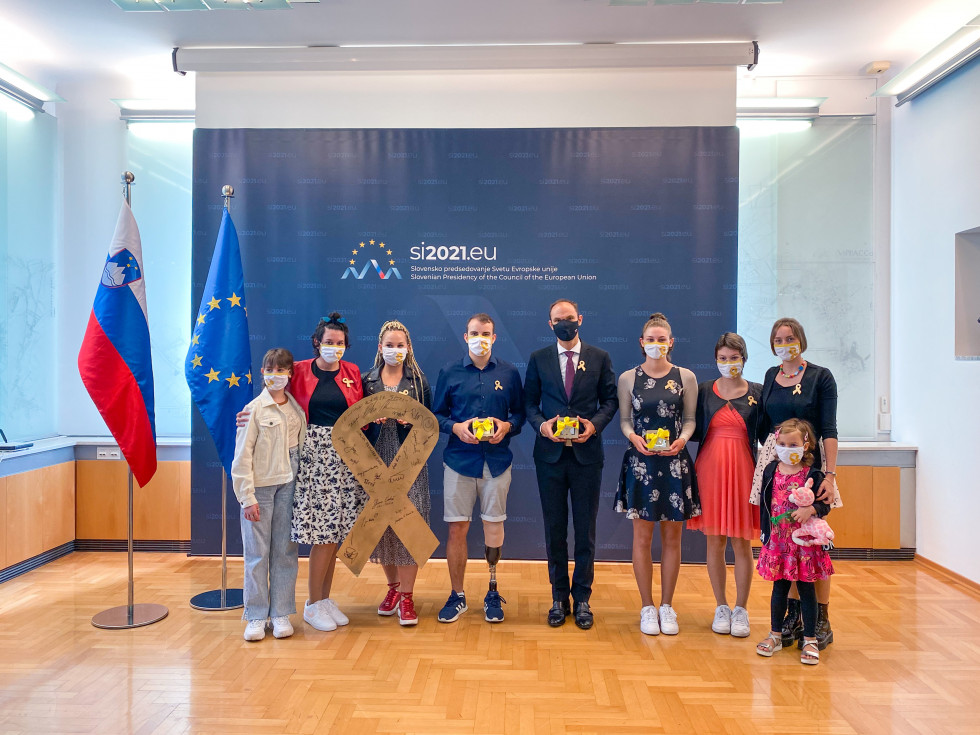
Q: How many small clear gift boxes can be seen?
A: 3